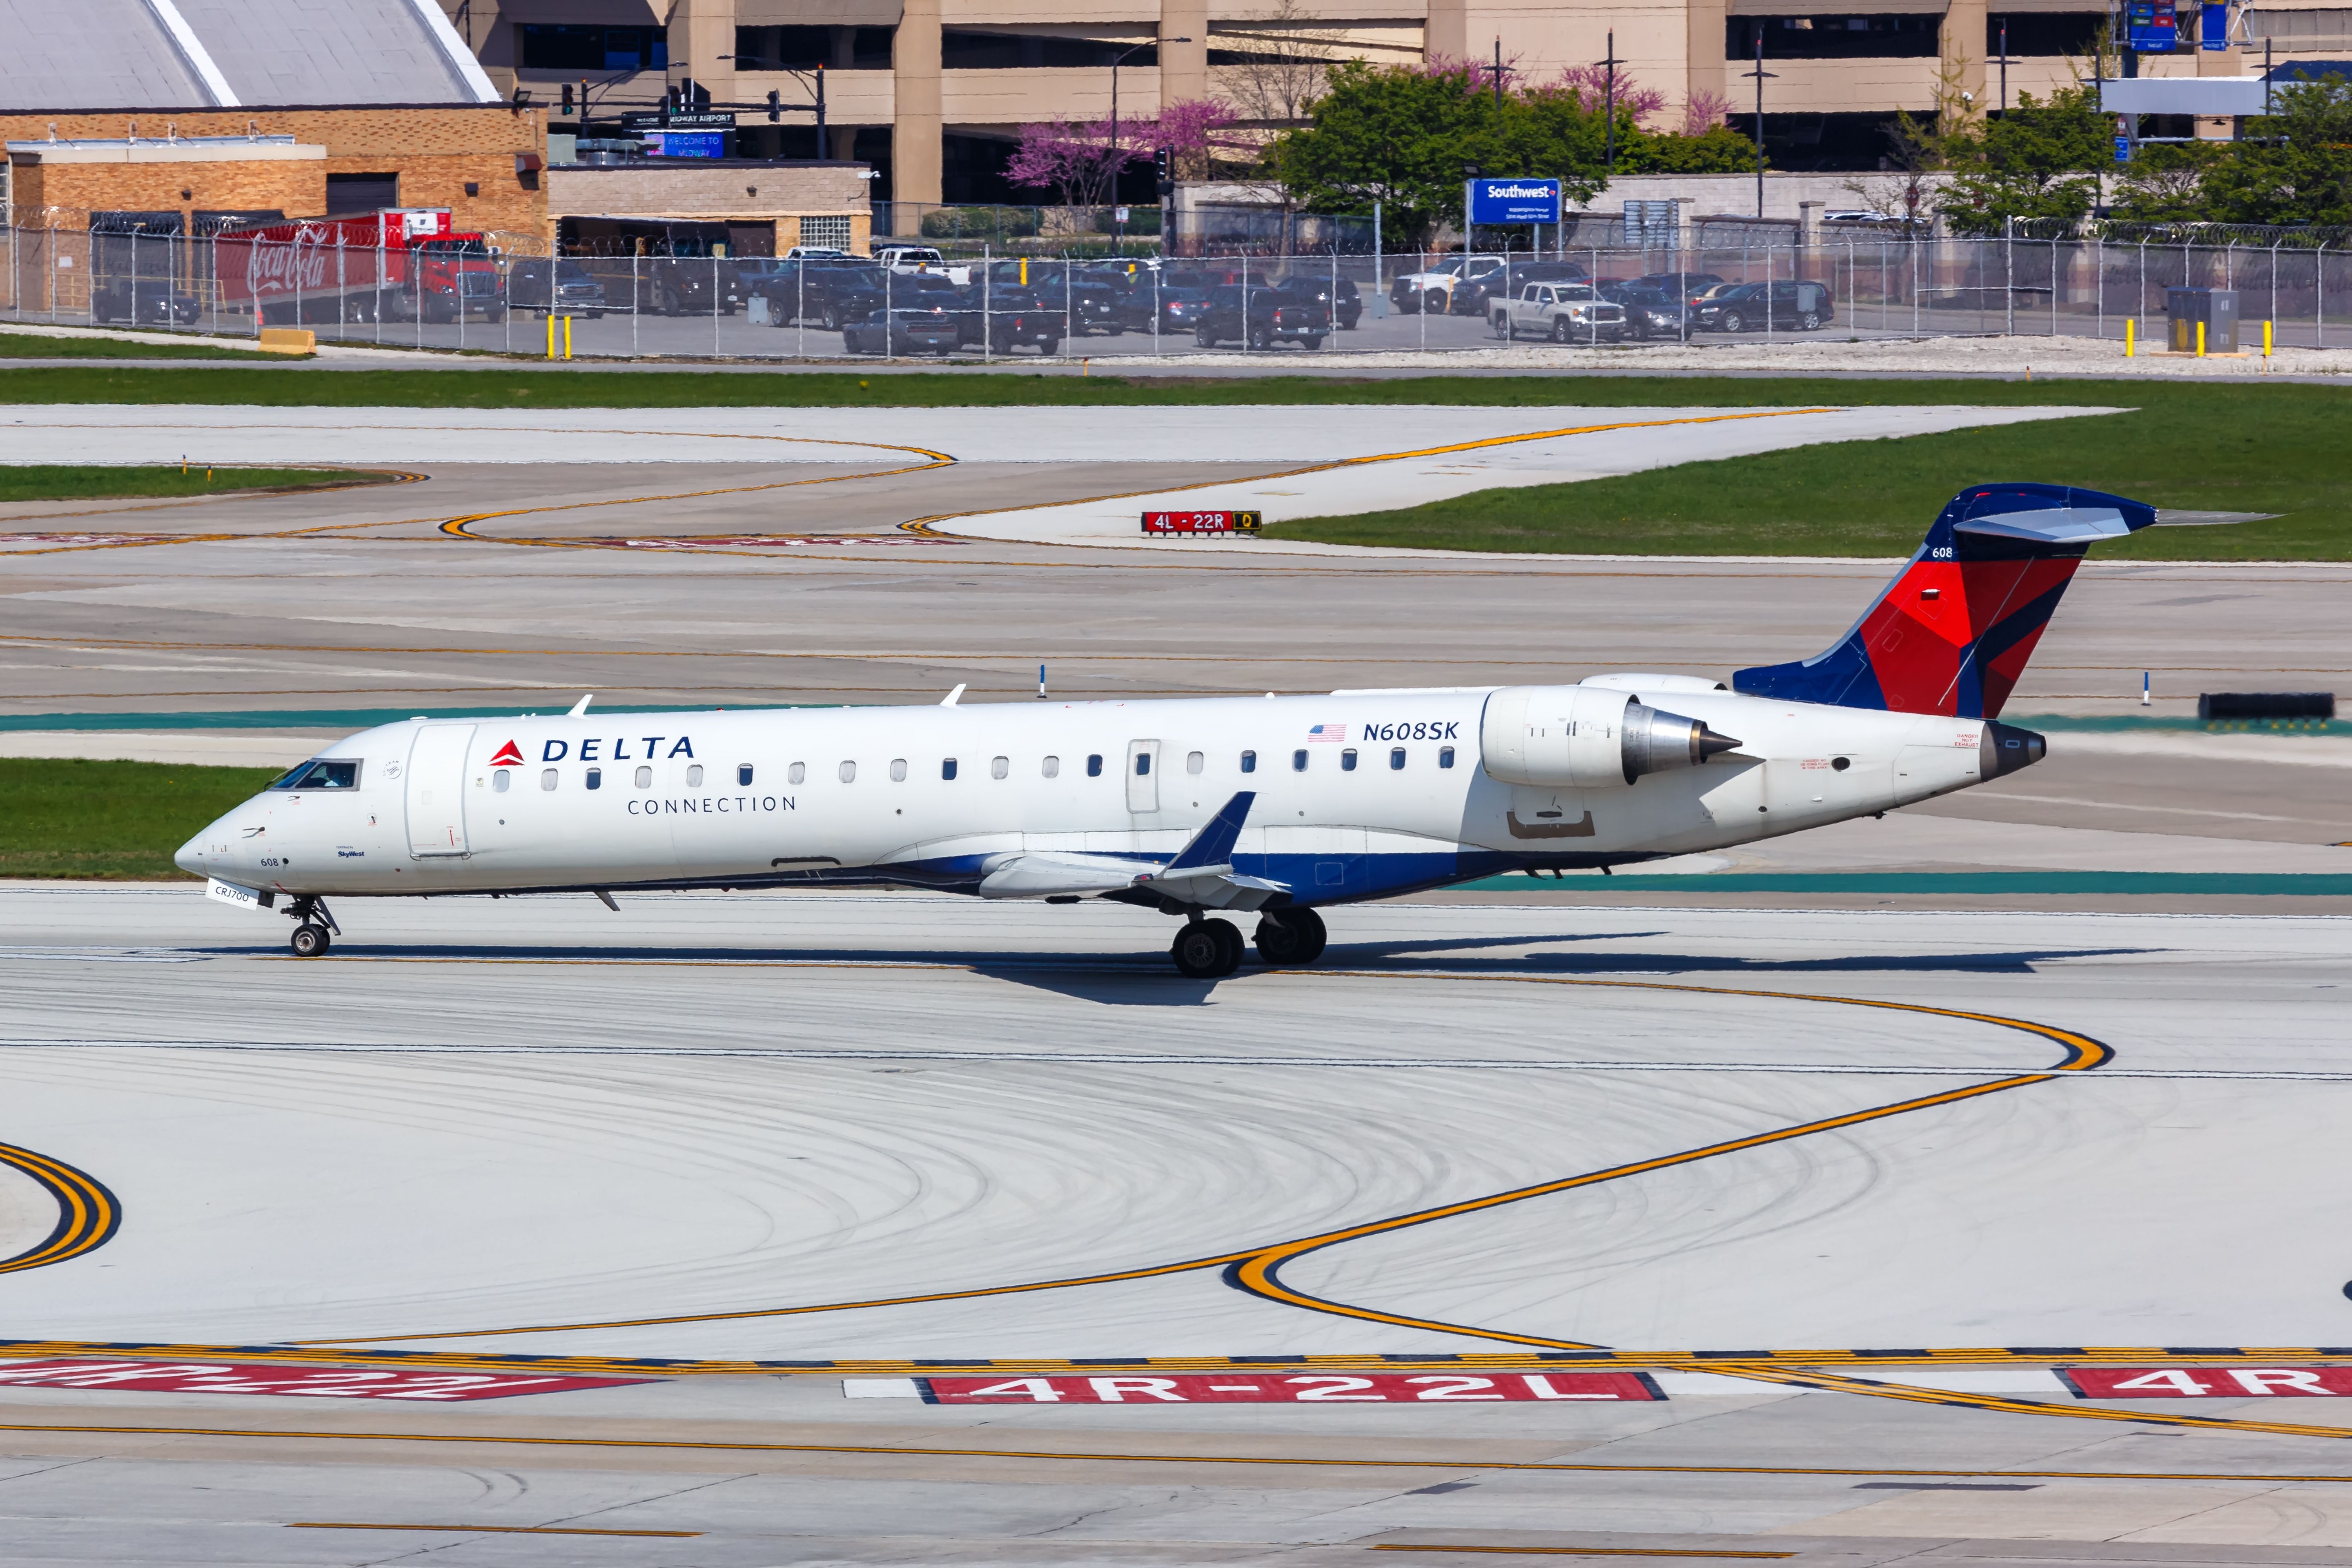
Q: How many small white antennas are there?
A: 2